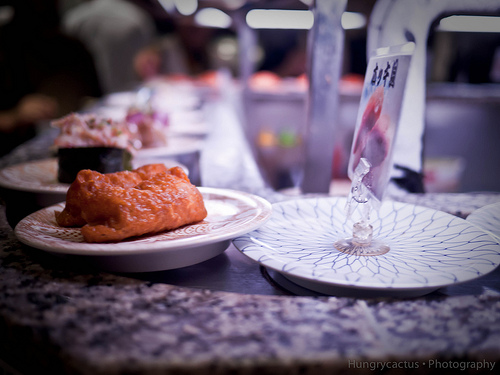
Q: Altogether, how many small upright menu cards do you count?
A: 1